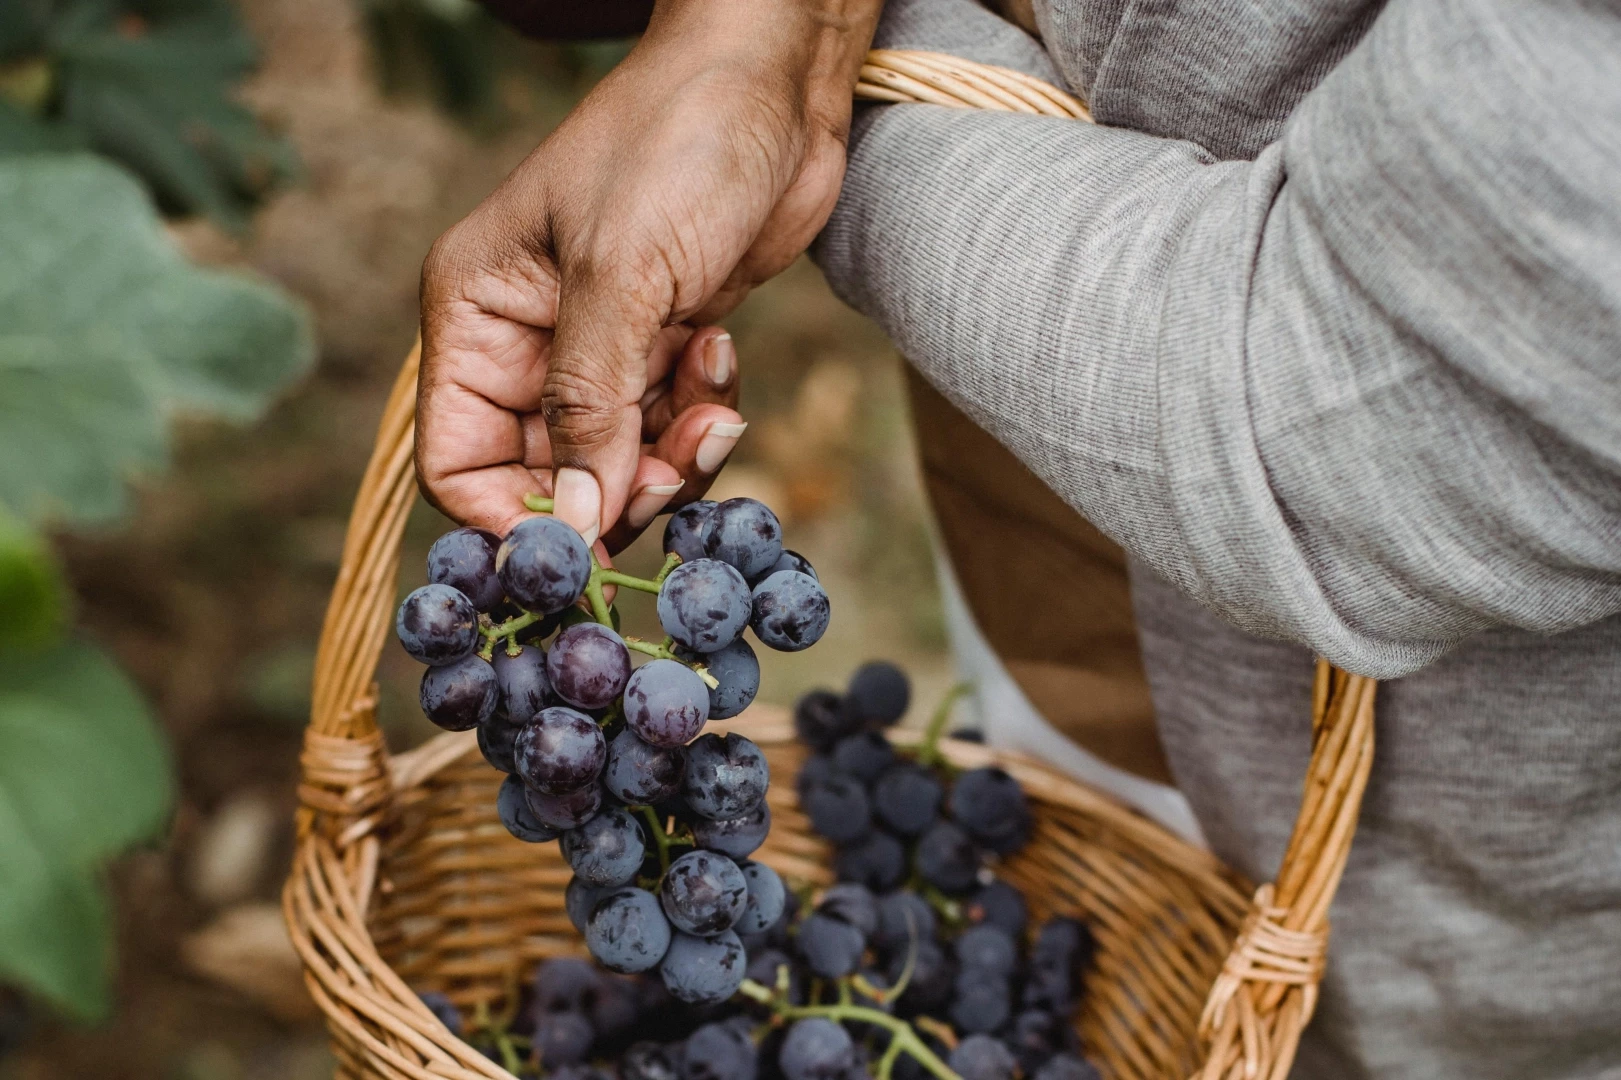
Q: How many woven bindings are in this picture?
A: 2